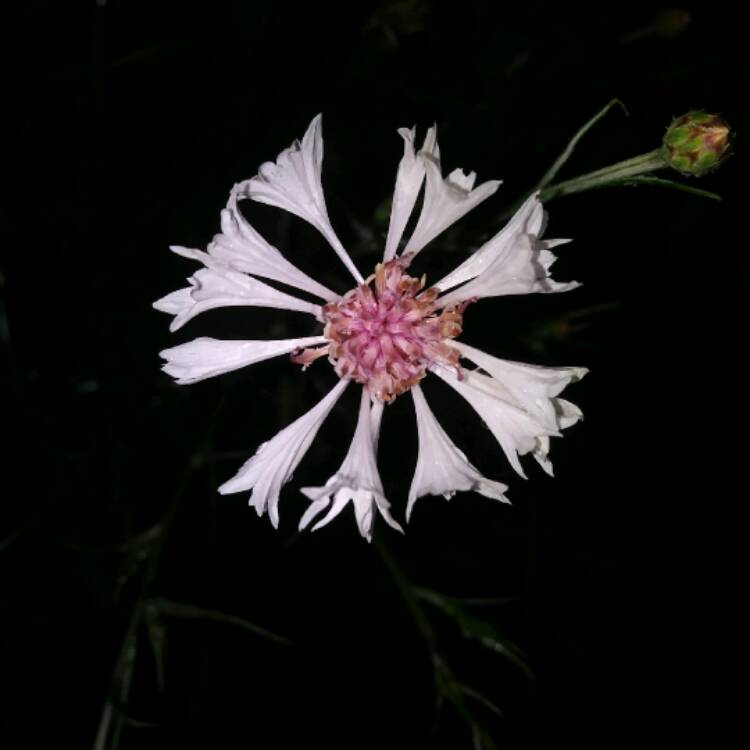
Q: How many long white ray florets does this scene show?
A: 13